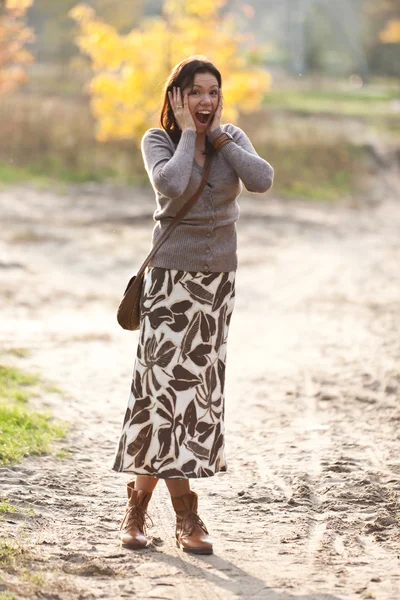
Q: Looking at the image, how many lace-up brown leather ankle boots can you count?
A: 2